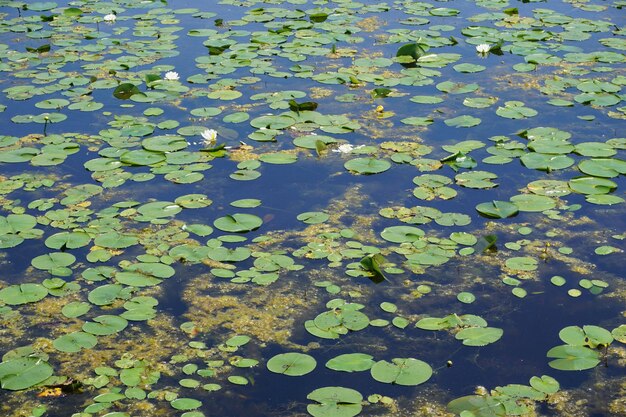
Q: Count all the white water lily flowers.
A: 5